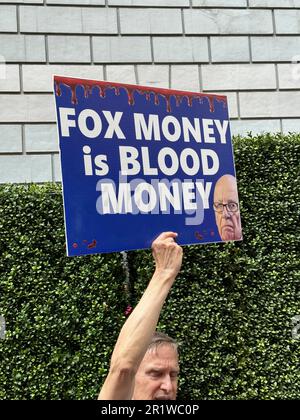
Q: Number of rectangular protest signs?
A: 1